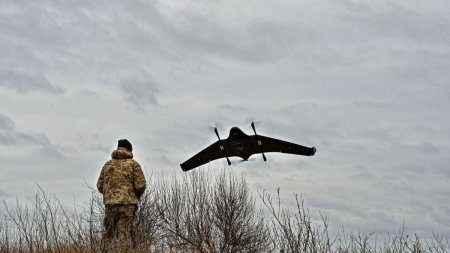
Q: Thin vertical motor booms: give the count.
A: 2